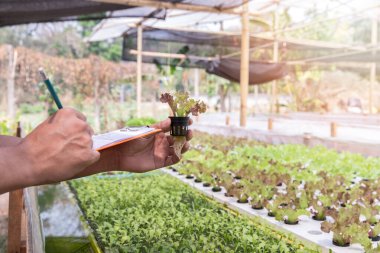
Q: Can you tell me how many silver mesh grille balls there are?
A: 0